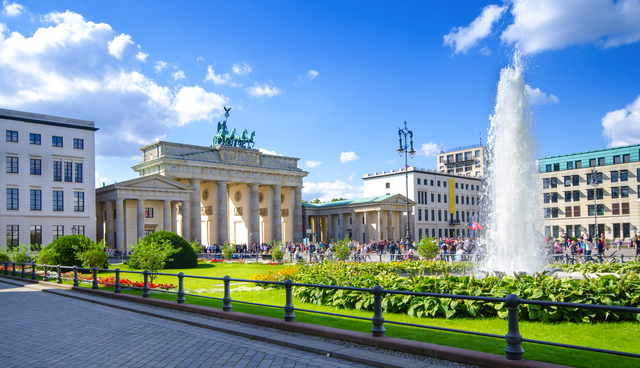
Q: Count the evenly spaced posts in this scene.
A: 15